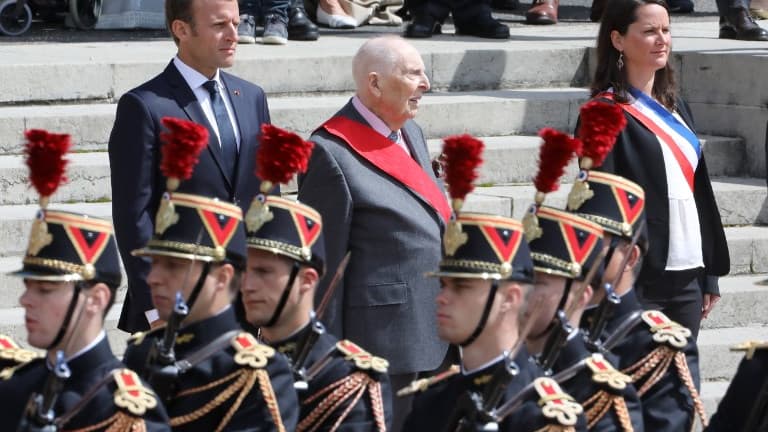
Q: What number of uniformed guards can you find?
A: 6